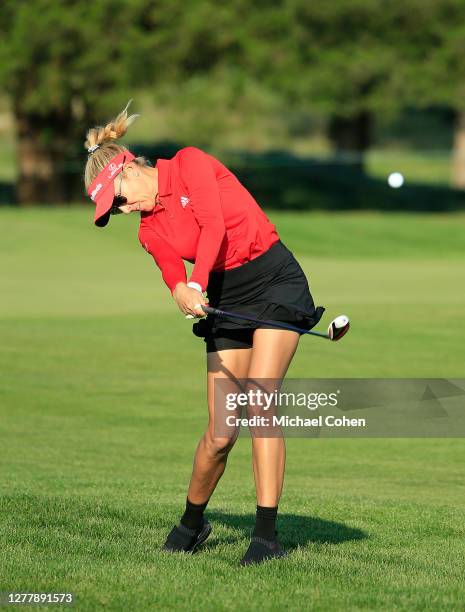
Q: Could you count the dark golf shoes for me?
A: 2